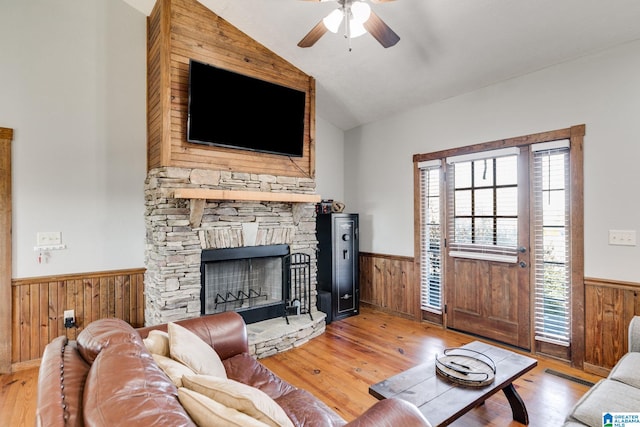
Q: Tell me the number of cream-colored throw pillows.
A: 5